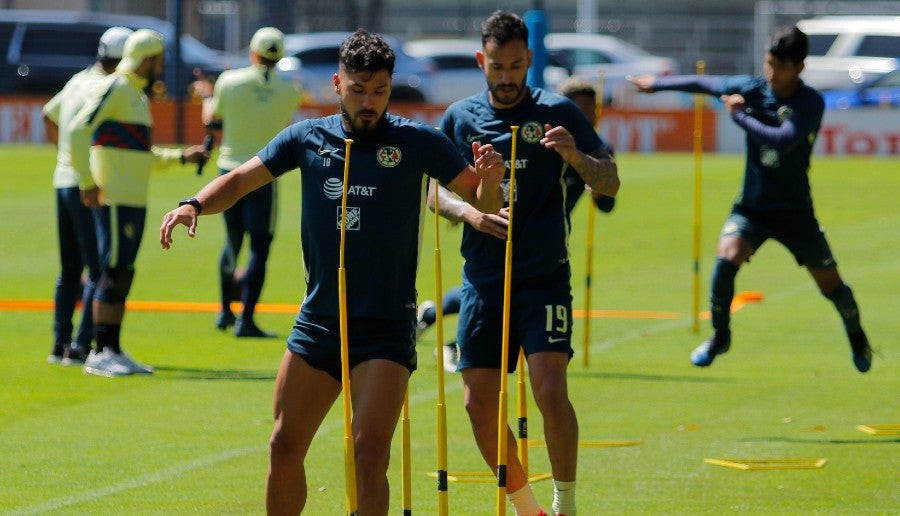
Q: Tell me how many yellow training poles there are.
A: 7